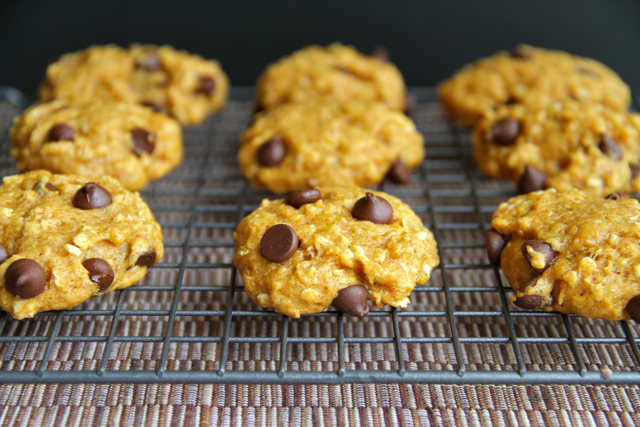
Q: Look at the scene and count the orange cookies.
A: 9